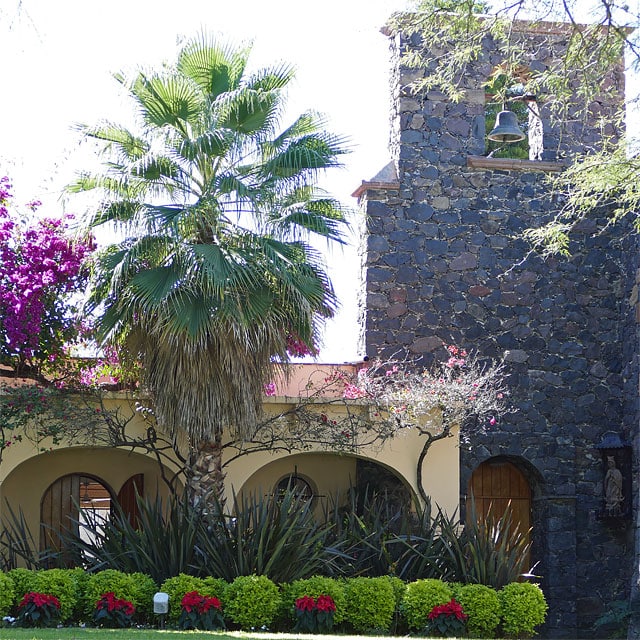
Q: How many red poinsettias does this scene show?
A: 5